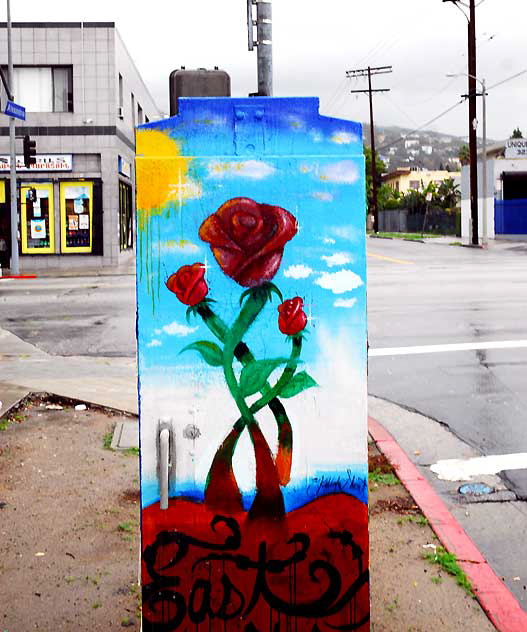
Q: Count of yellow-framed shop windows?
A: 2